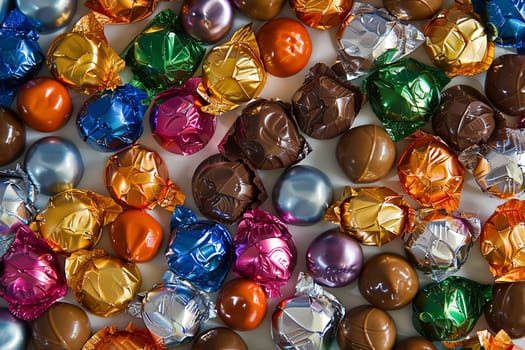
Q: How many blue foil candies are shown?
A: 4